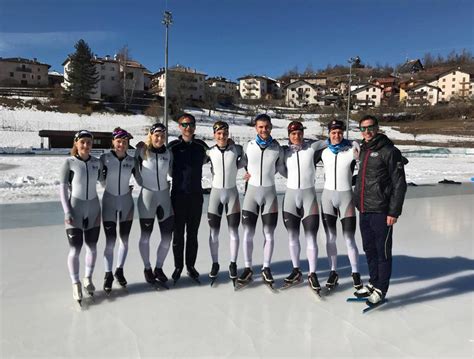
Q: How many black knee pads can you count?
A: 14